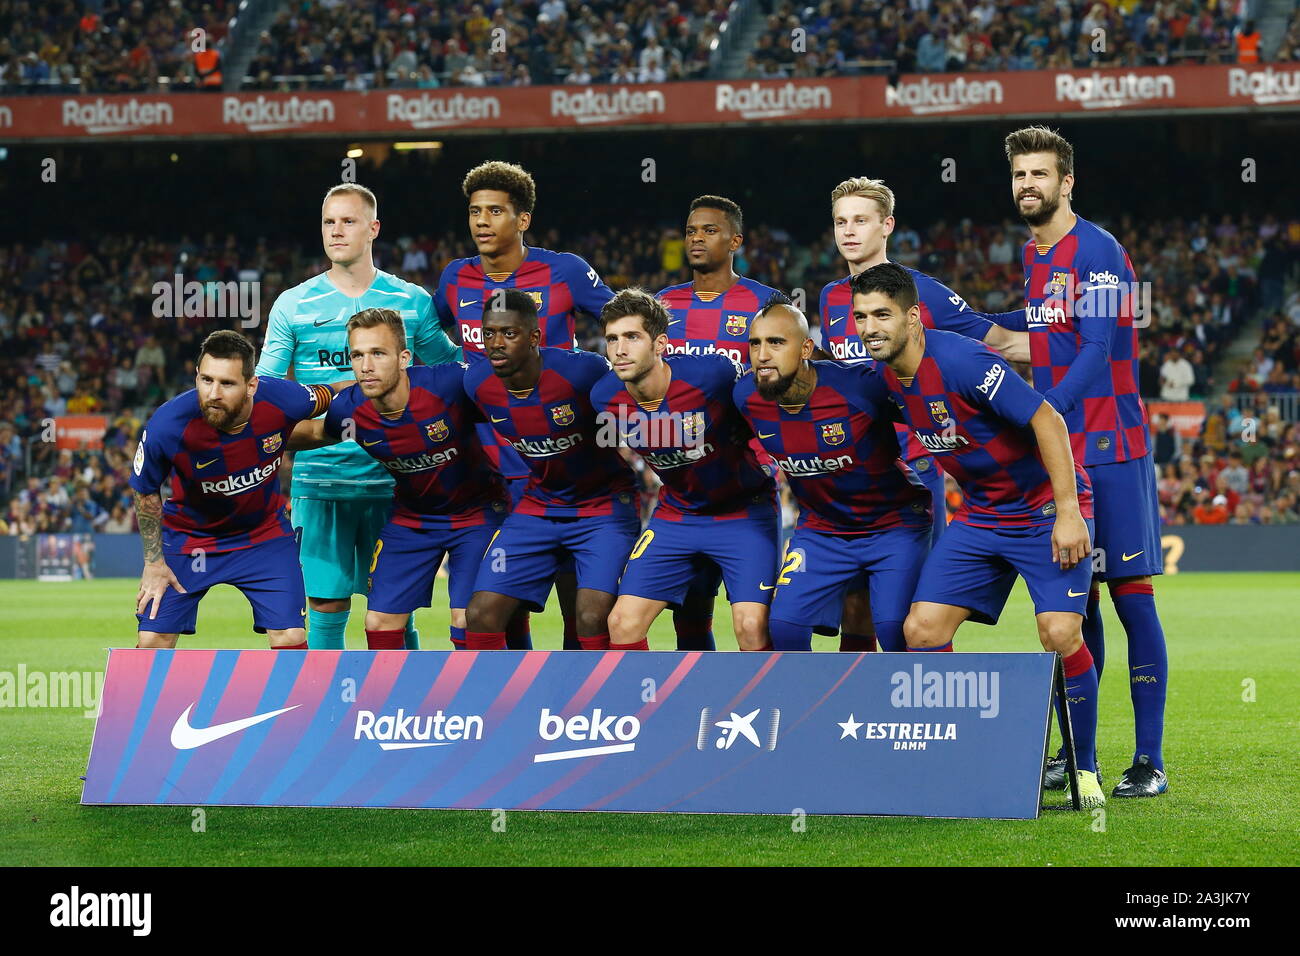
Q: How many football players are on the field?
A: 11